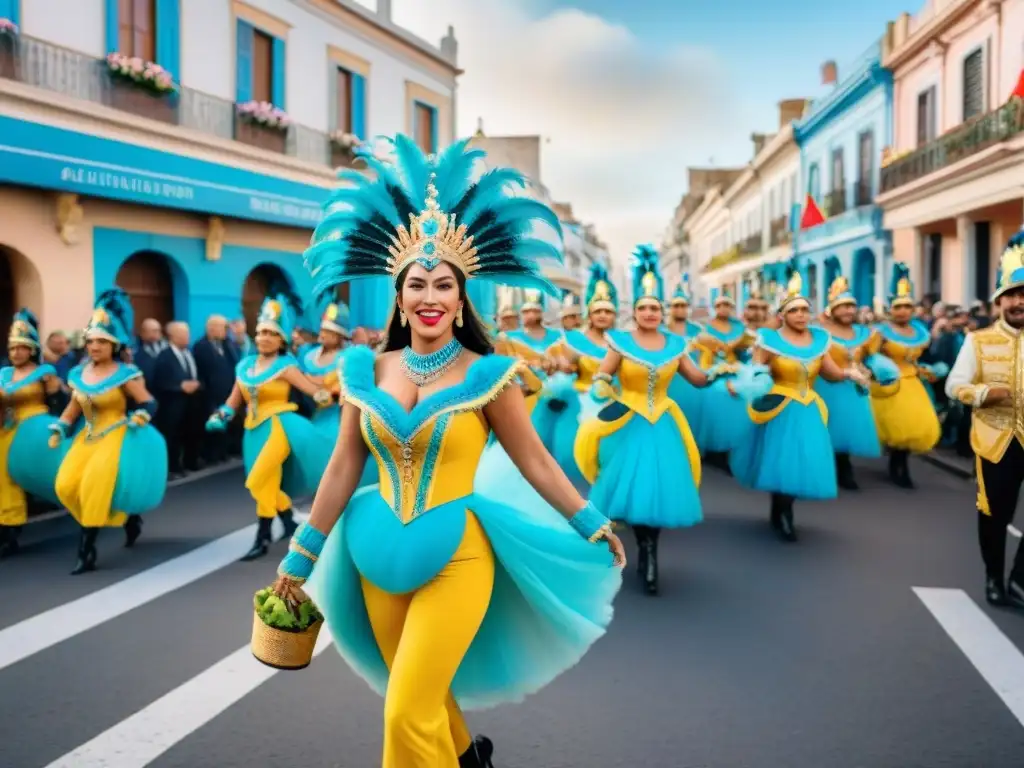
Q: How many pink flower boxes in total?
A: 4